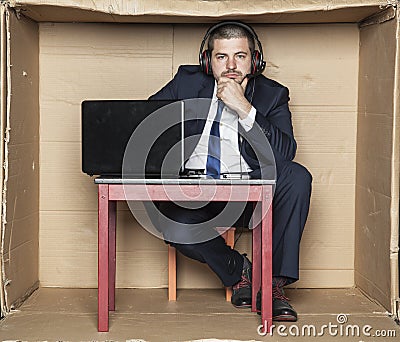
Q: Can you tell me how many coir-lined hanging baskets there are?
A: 0